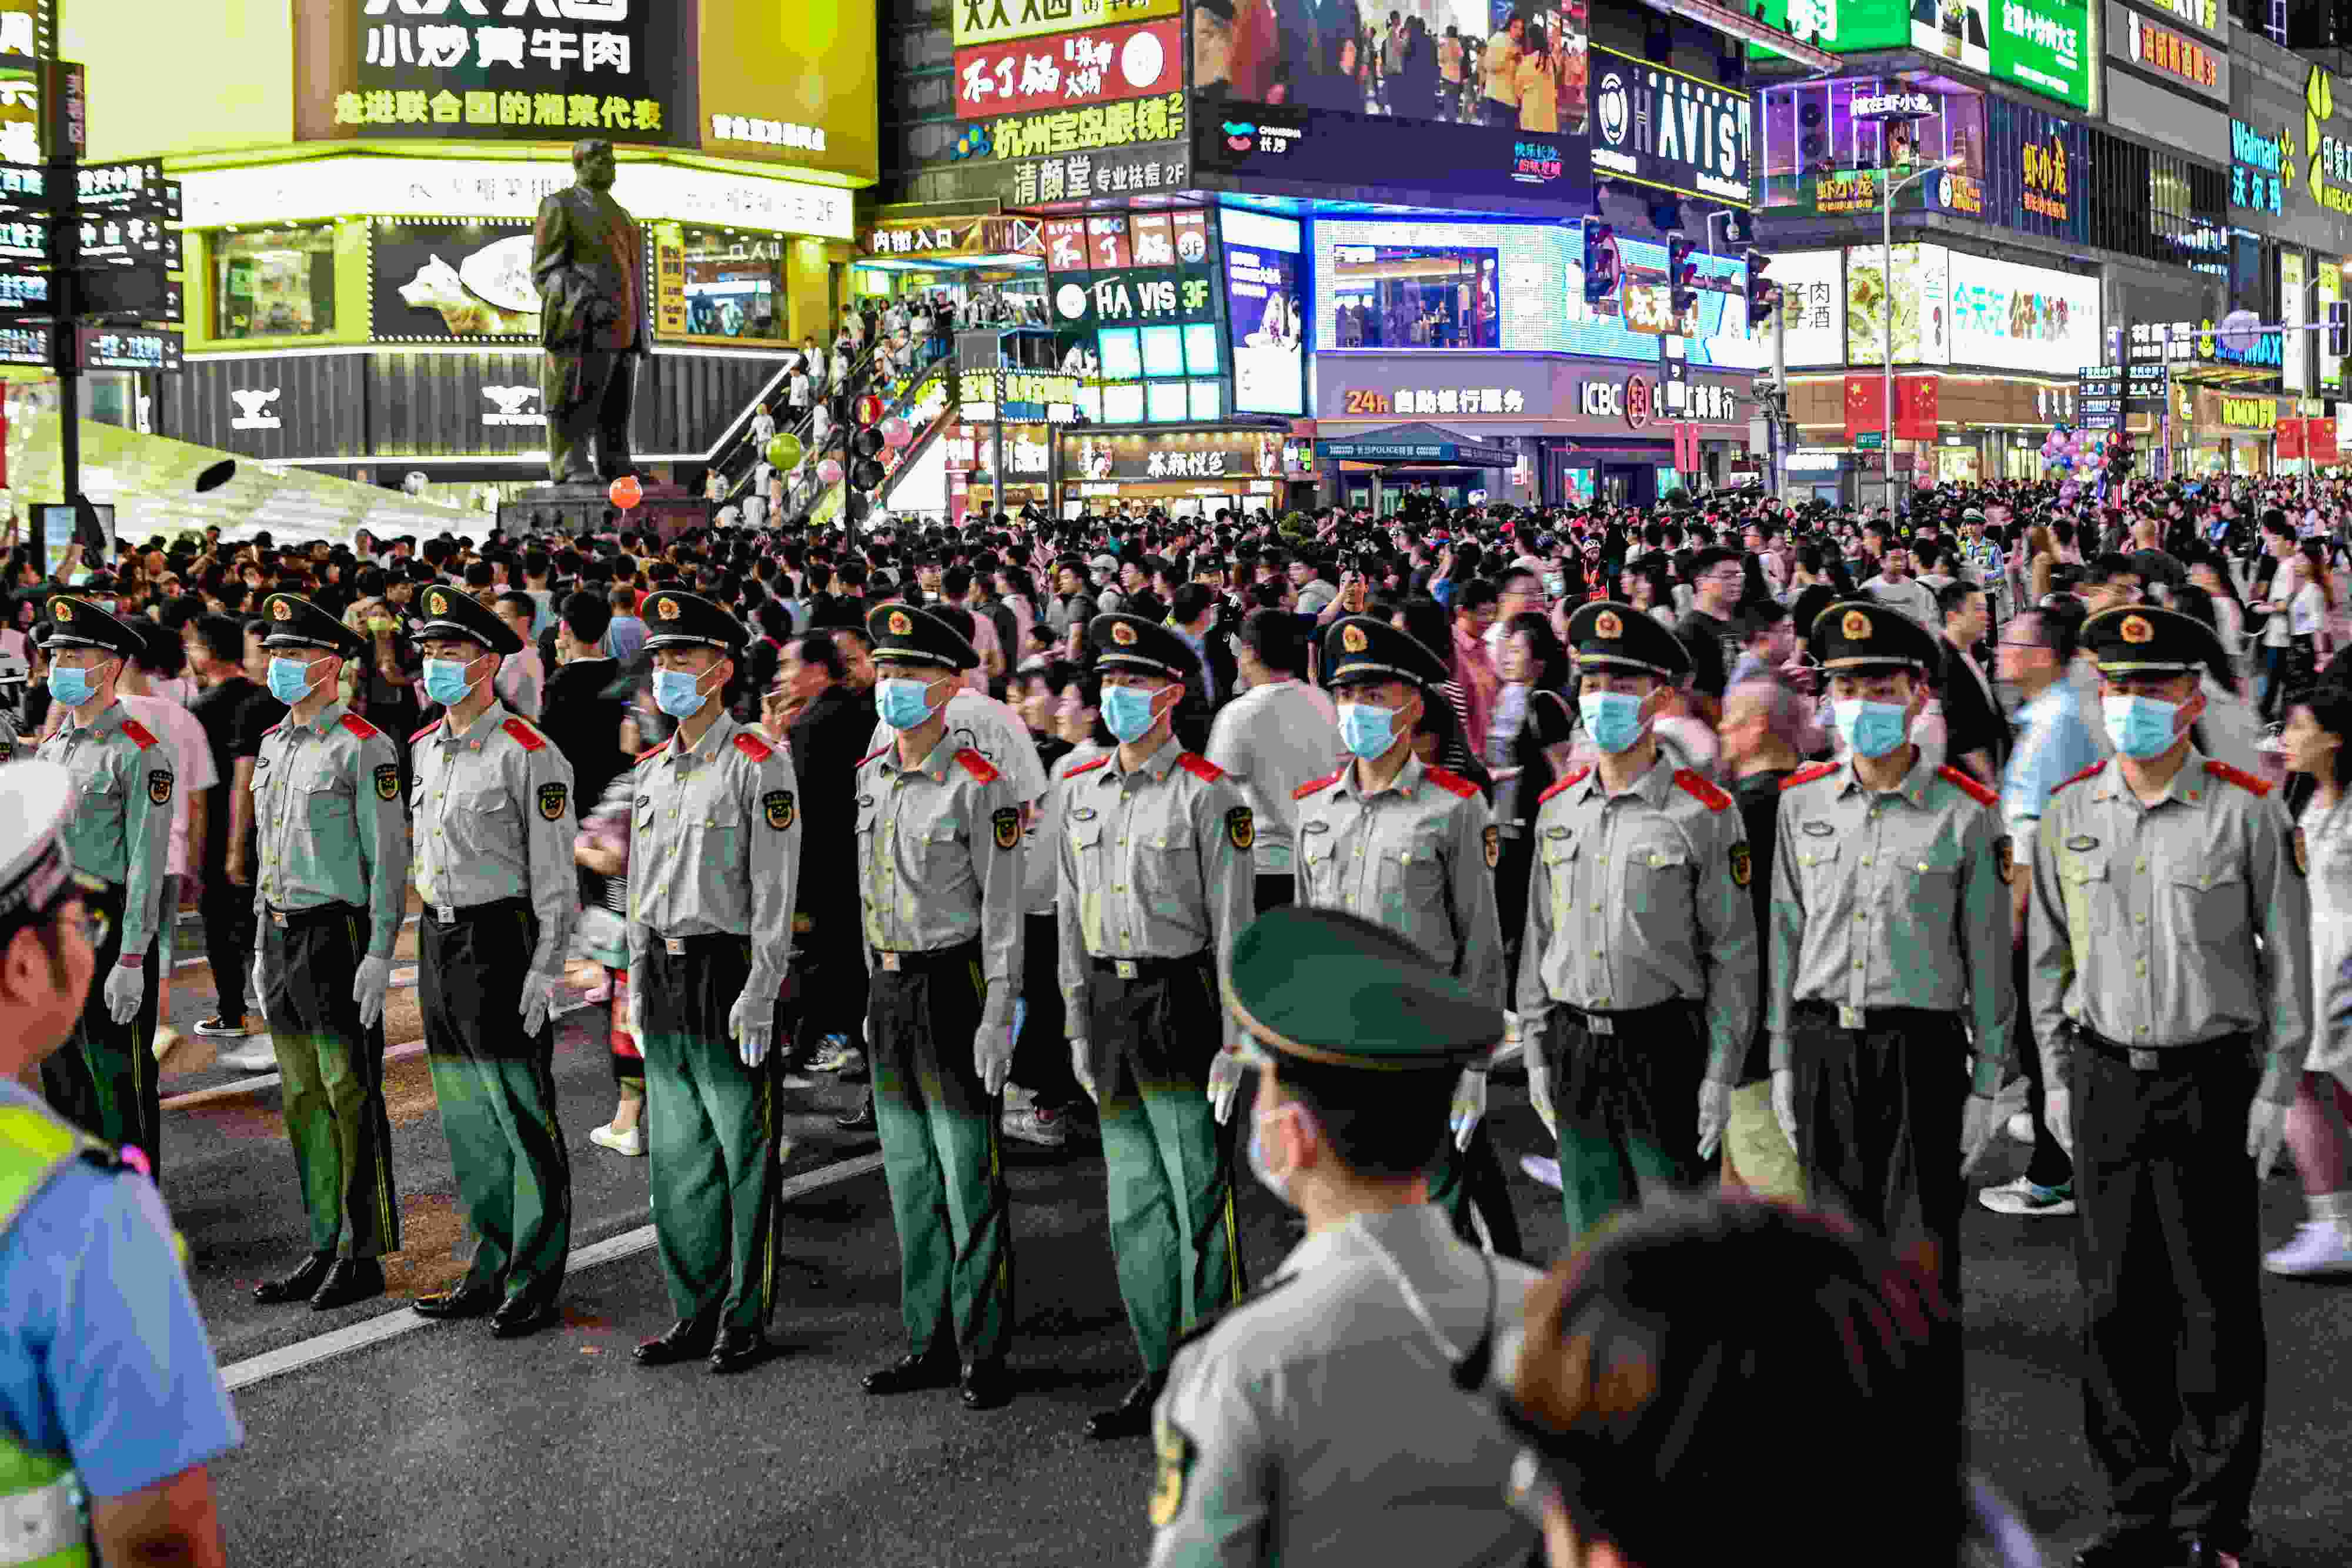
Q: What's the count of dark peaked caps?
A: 11